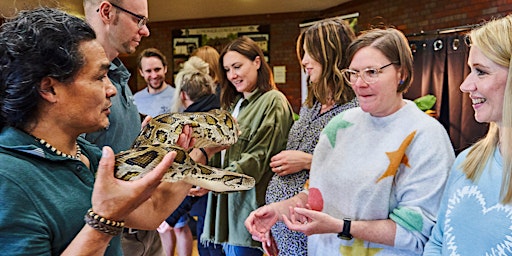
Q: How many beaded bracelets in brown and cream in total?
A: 1